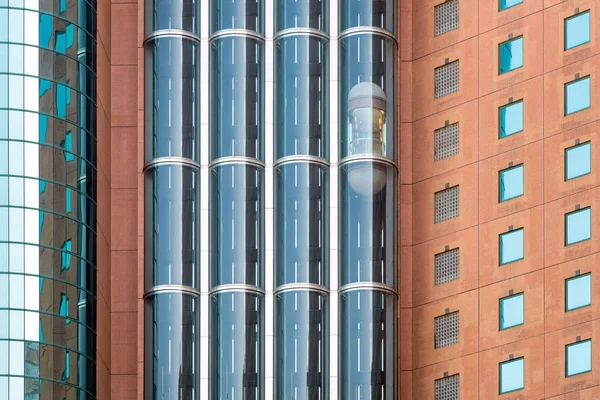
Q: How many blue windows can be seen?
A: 13